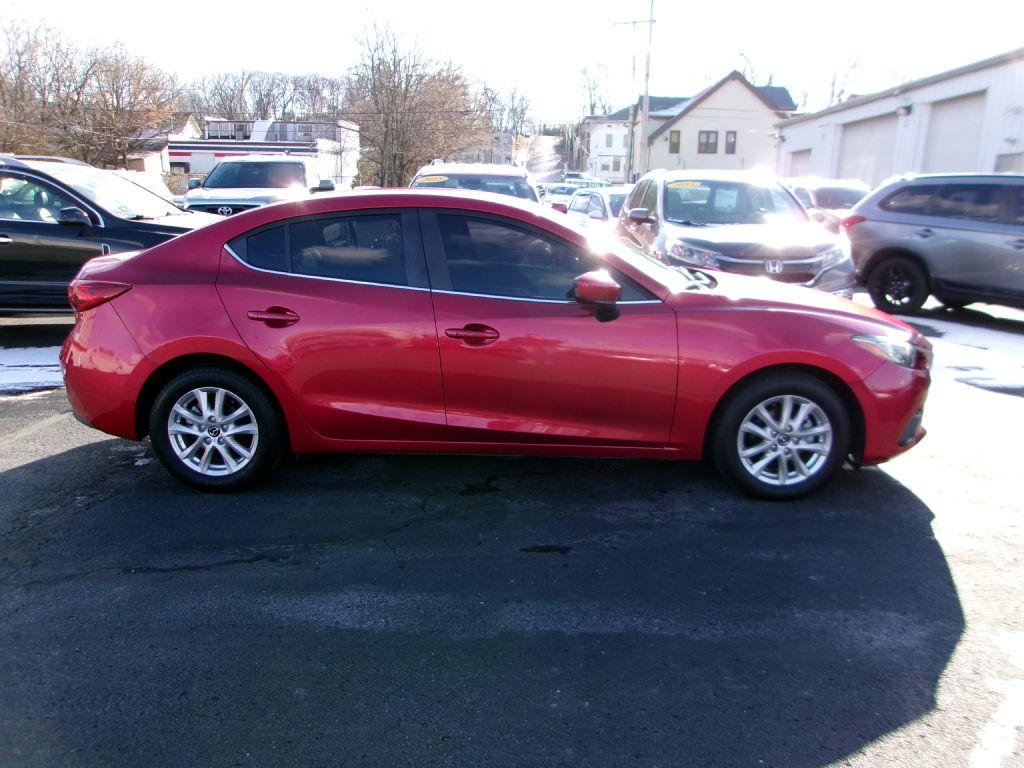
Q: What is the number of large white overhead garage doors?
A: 2